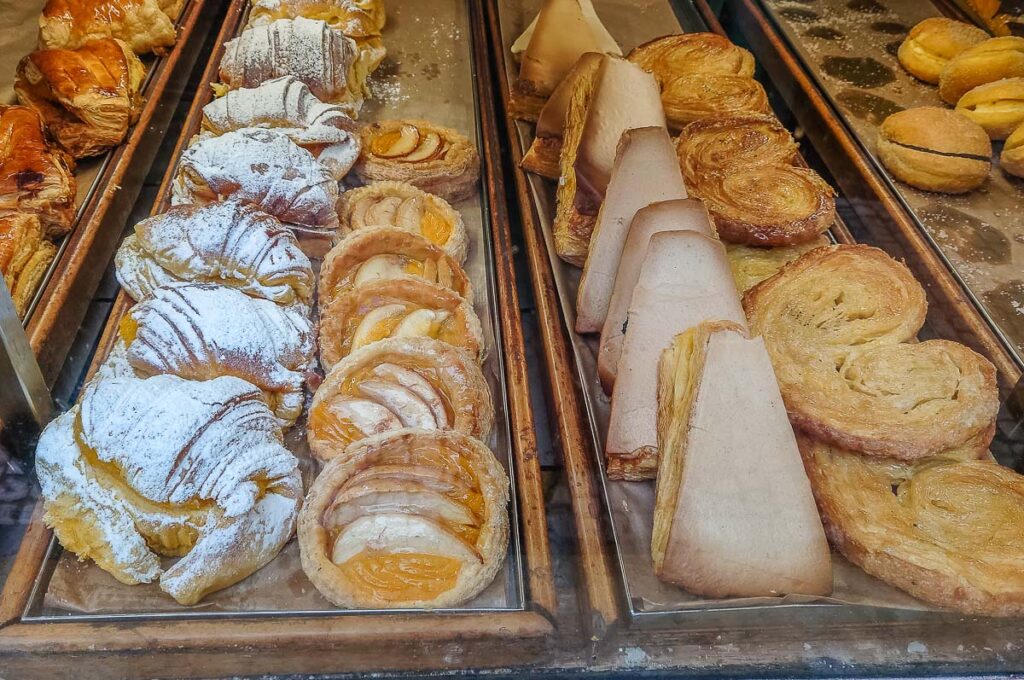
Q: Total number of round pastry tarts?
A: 6